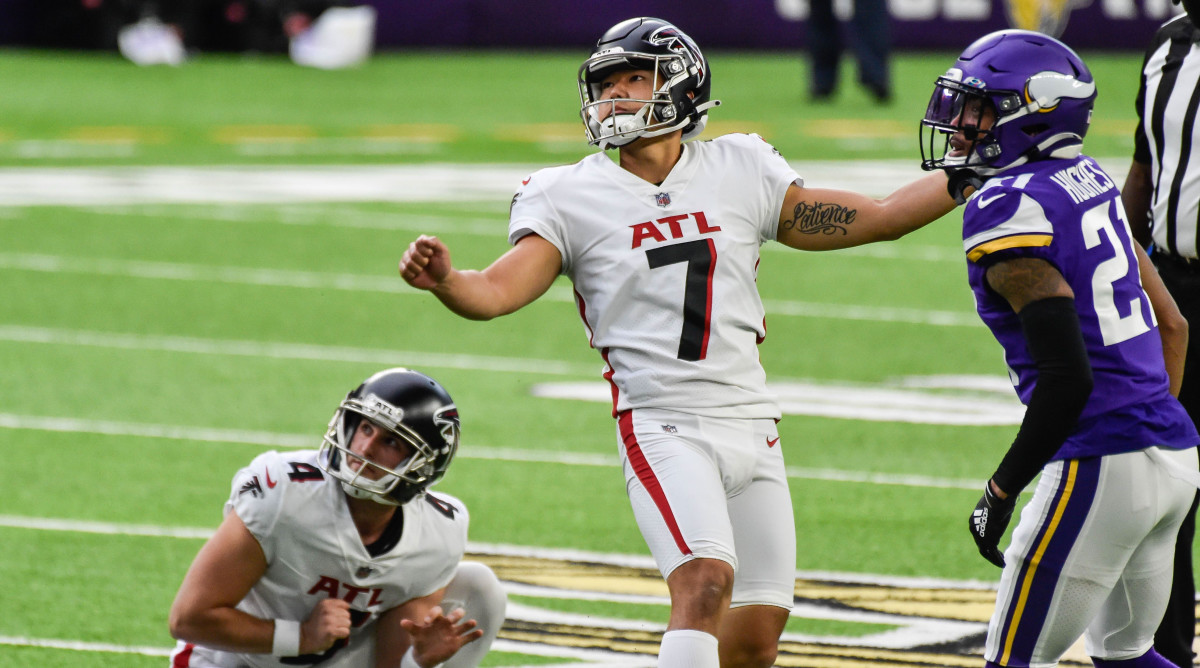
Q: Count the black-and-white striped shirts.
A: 1